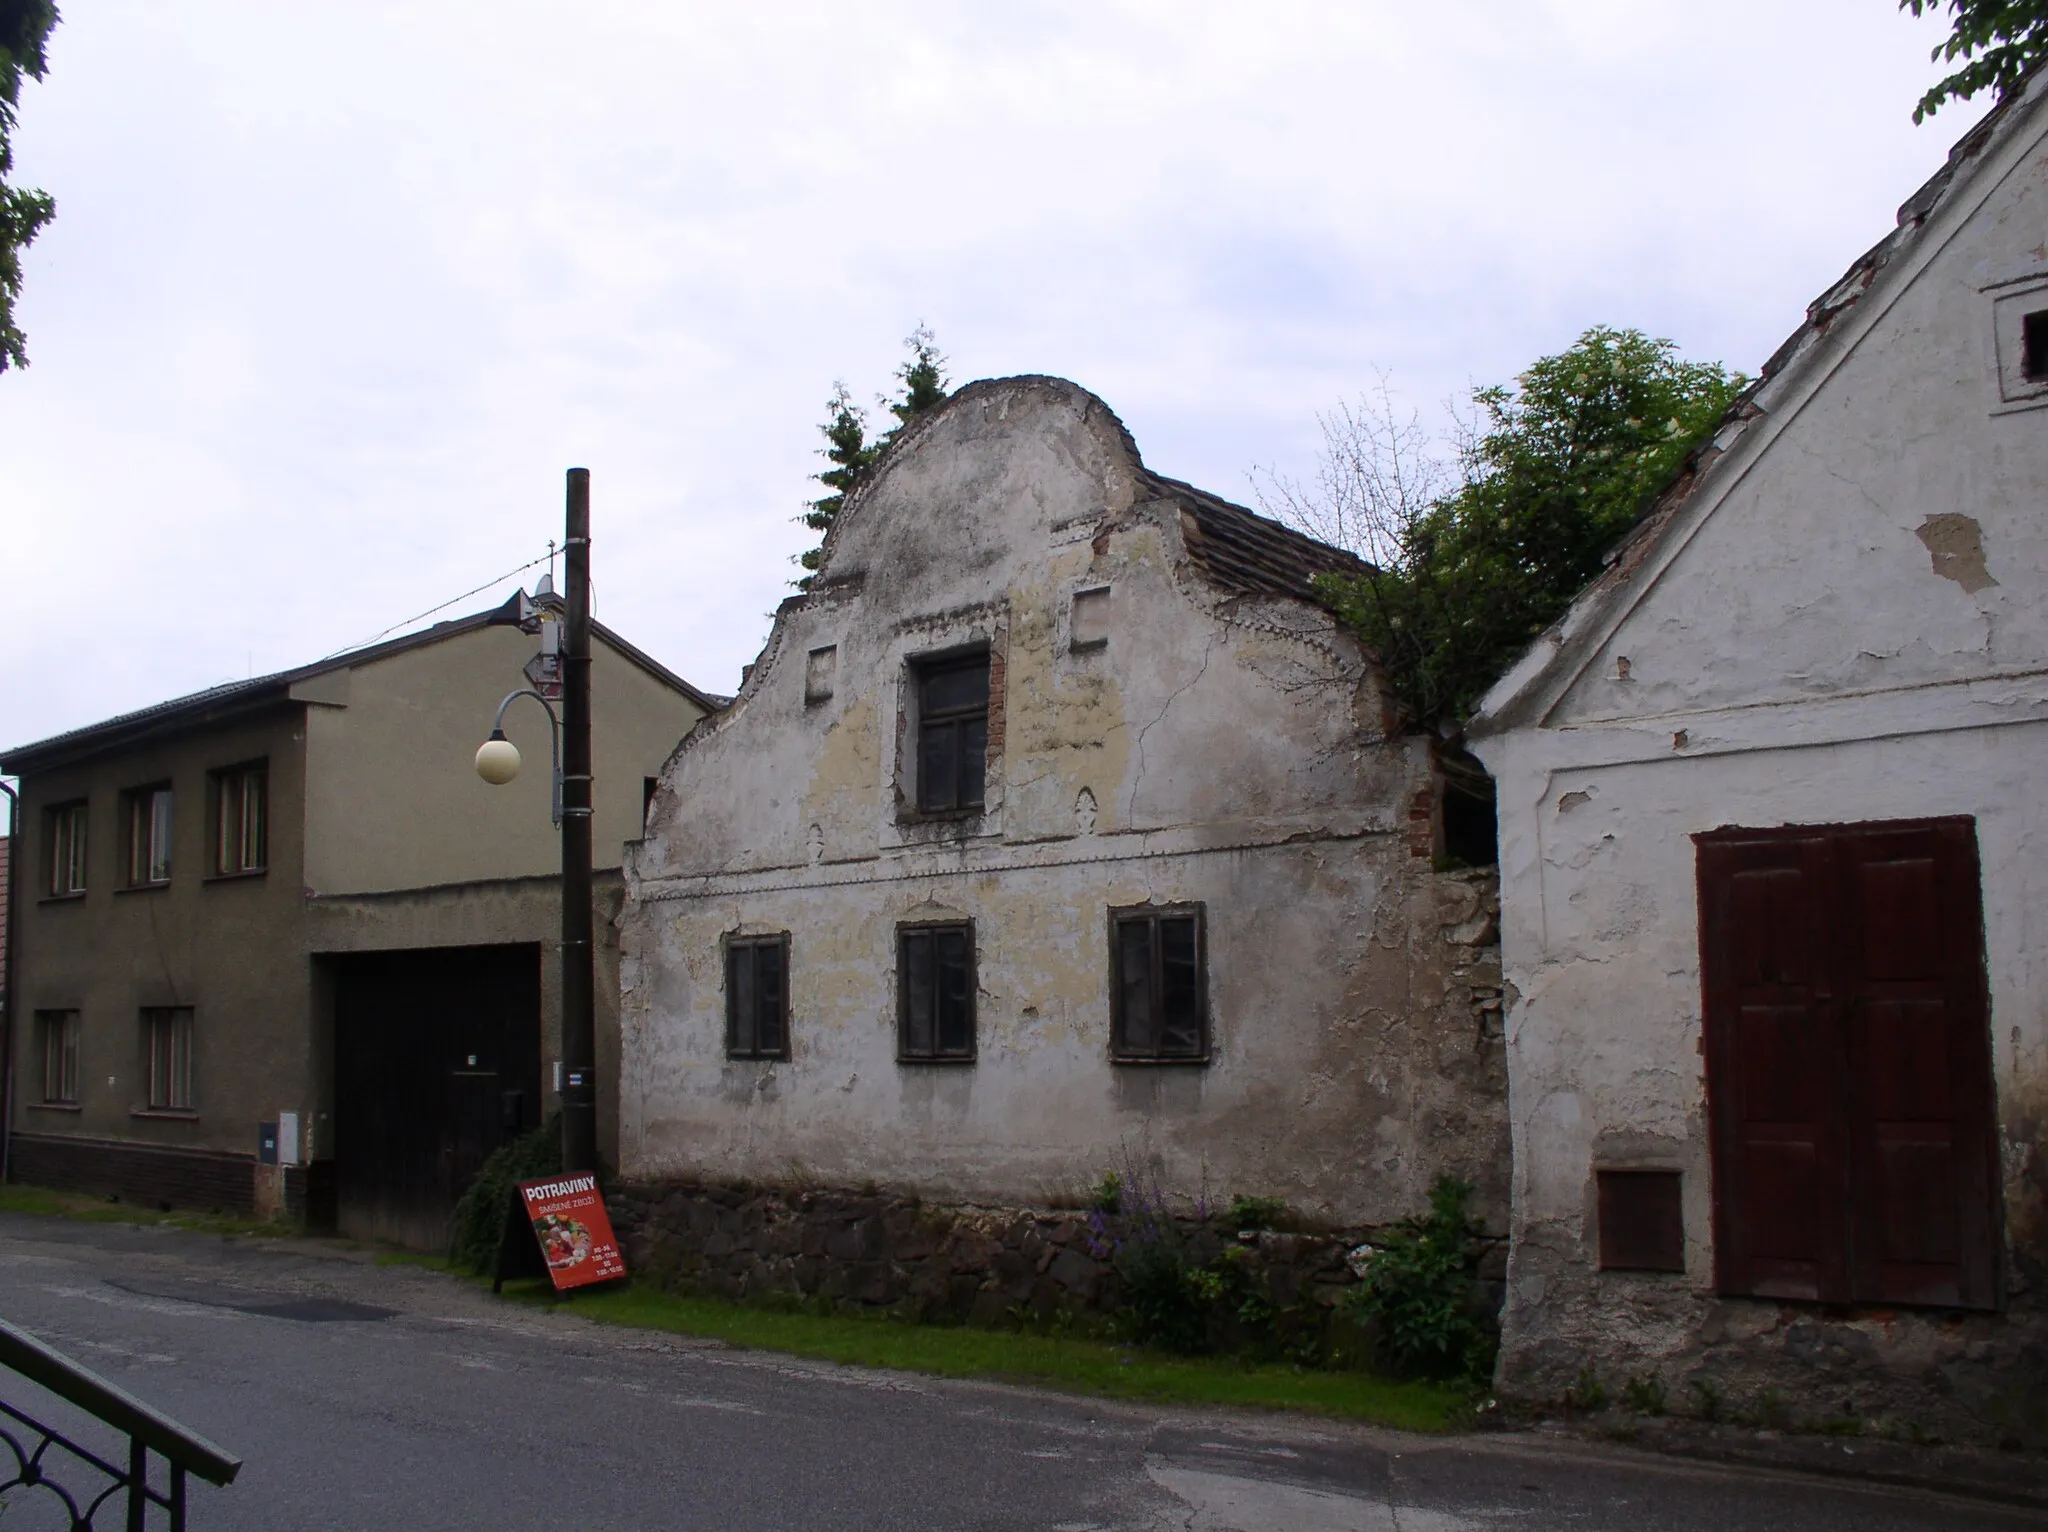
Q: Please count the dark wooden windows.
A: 4